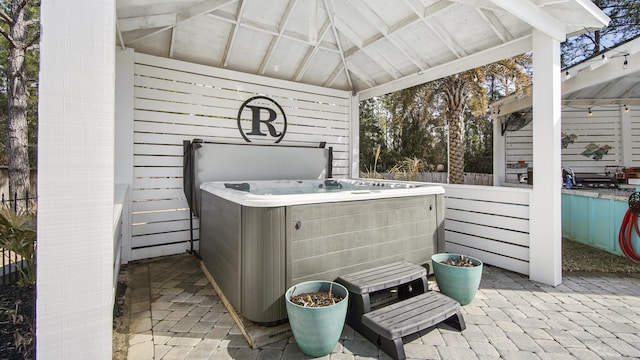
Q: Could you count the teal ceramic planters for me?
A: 2